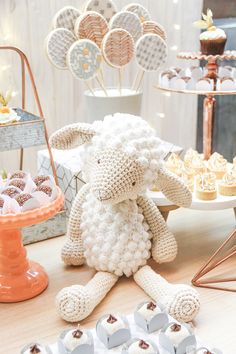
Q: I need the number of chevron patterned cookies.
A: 3